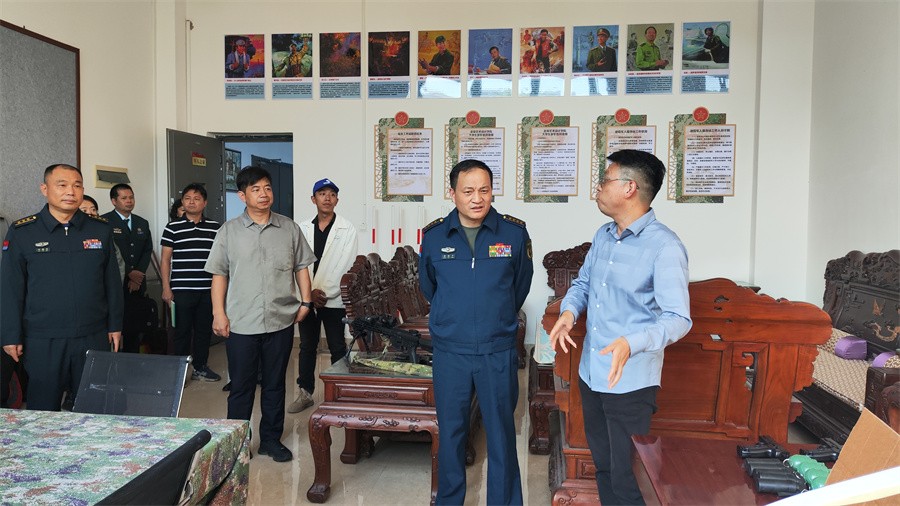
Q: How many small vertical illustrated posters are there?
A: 10